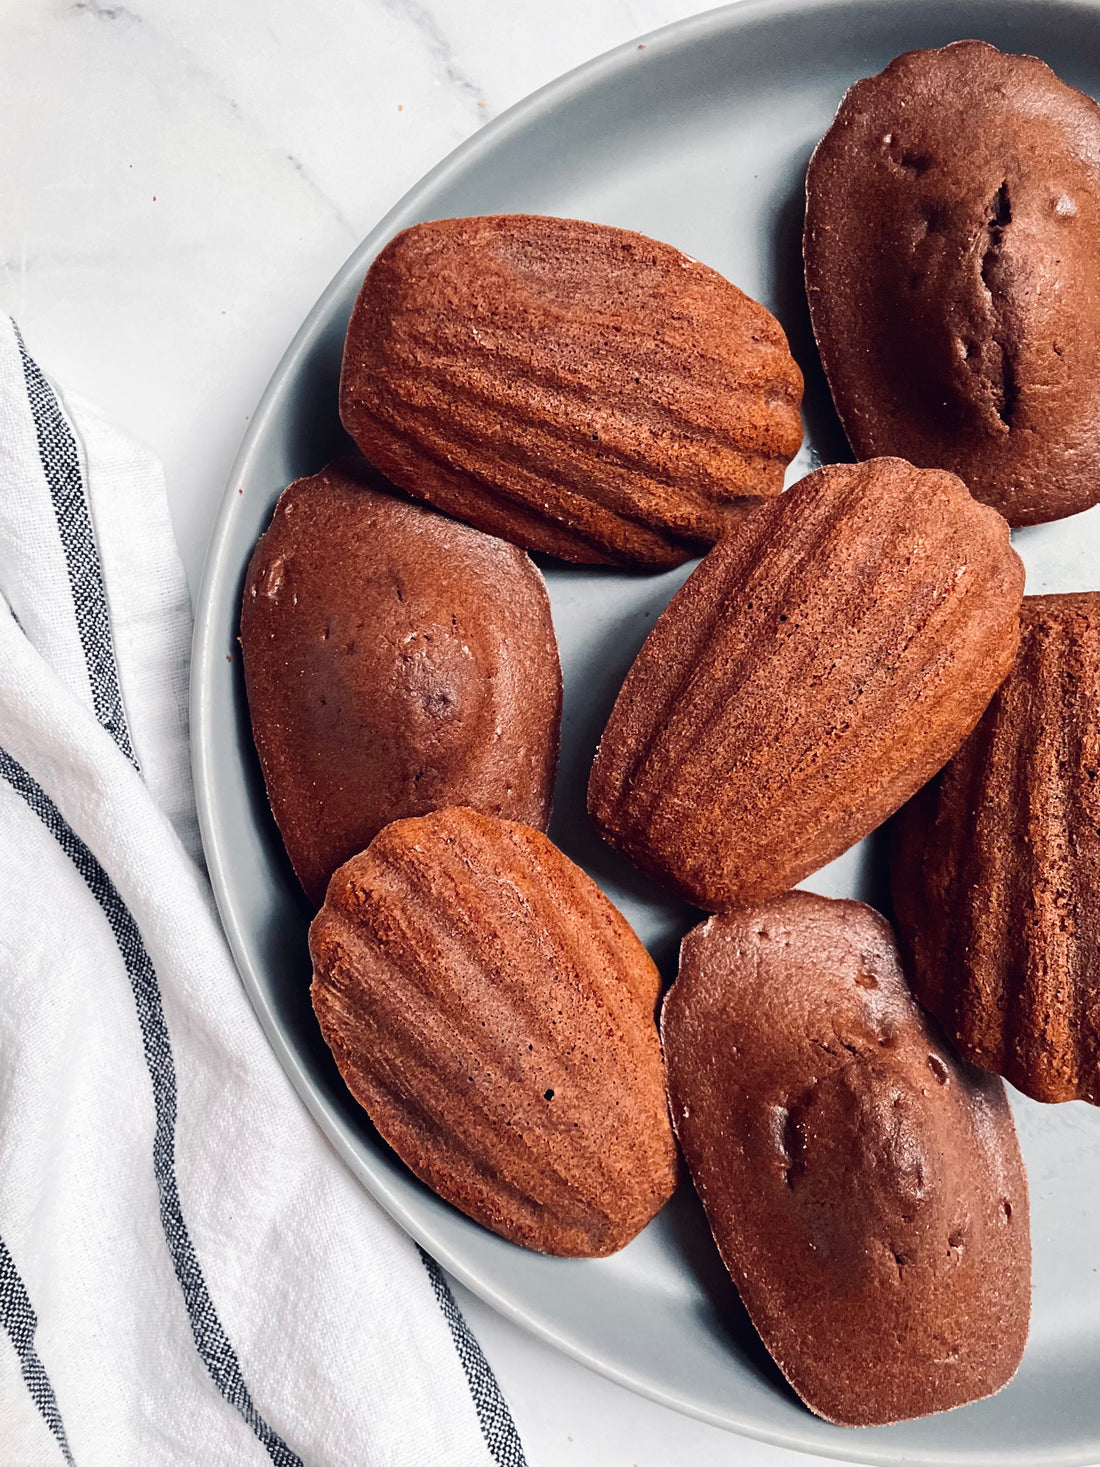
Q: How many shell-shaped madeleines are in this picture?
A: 7